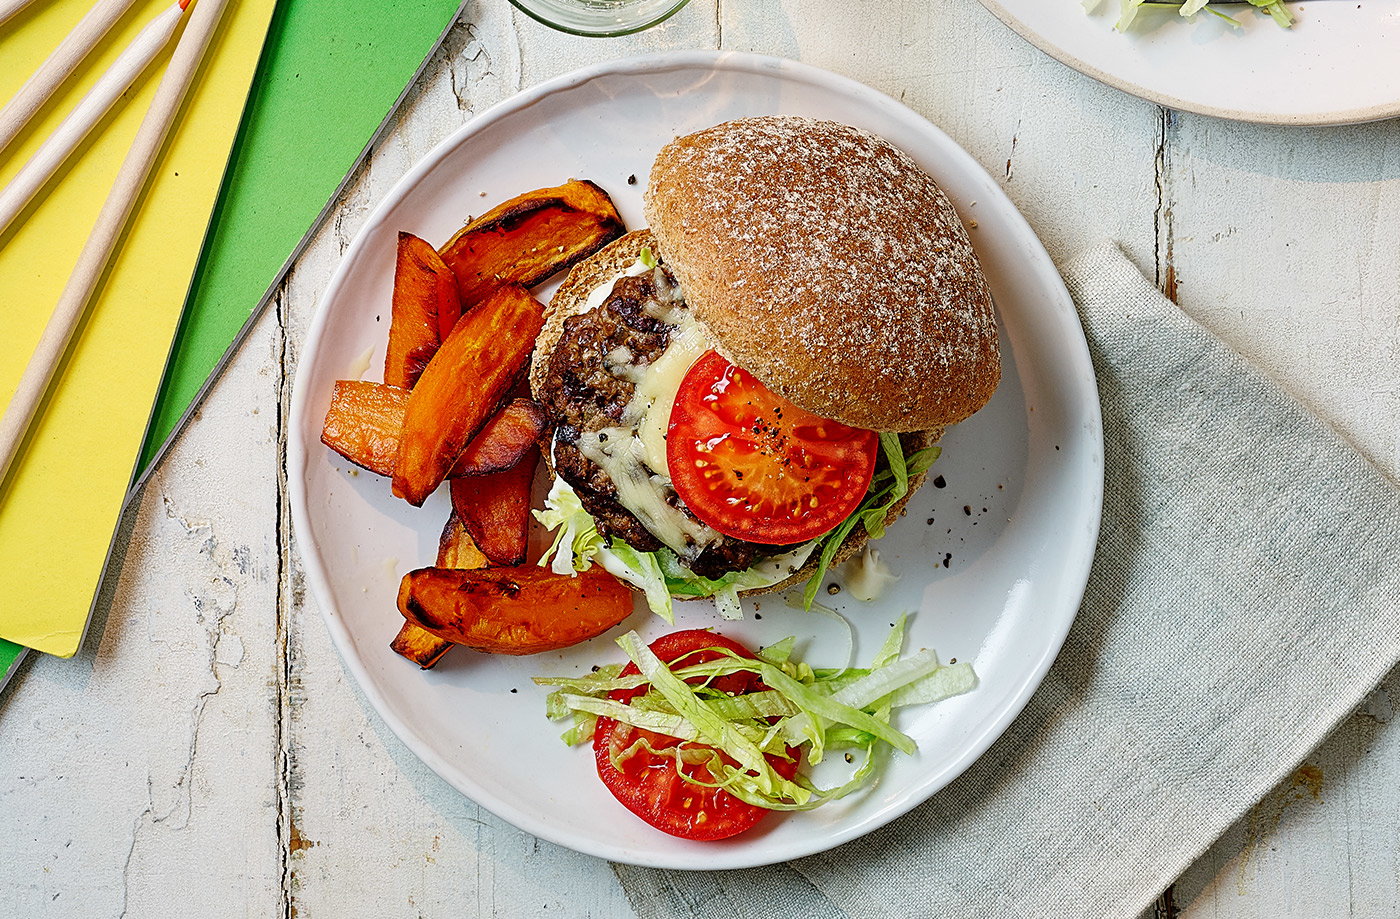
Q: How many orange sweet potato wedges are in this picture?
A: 7